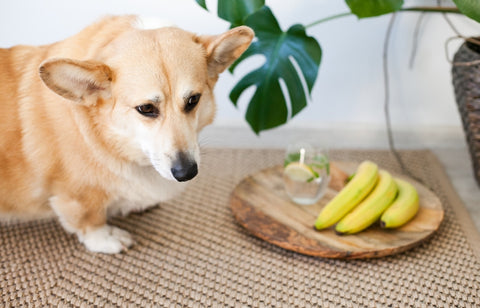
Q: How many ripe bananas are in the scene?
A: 3